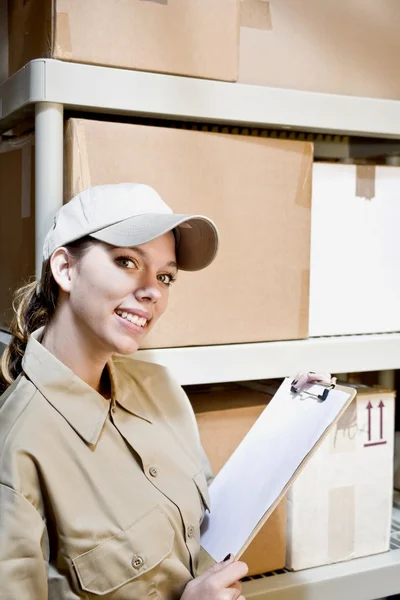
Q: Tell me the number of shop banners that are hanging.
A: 0